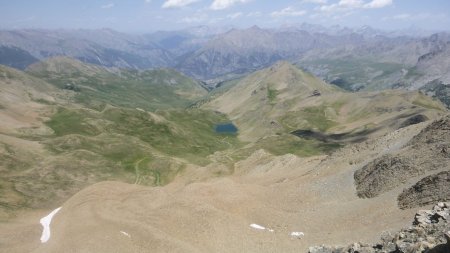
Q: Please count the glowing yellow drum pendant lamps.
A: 0